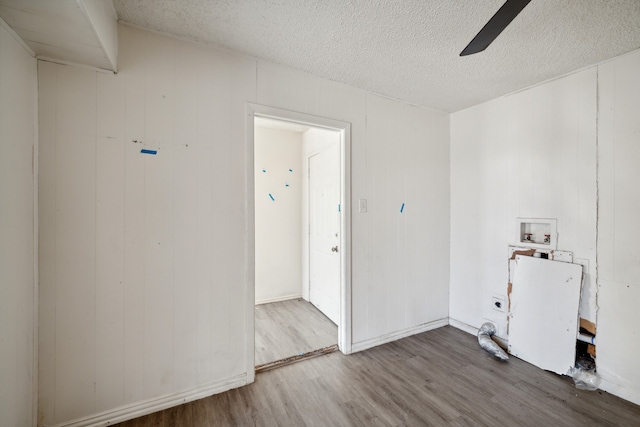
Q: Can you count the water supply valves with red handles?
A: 2